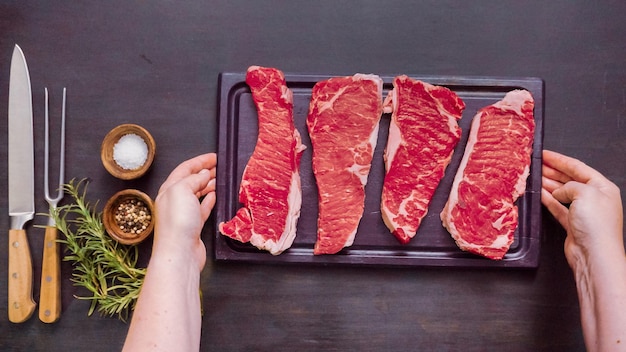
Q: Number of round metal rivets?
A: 6